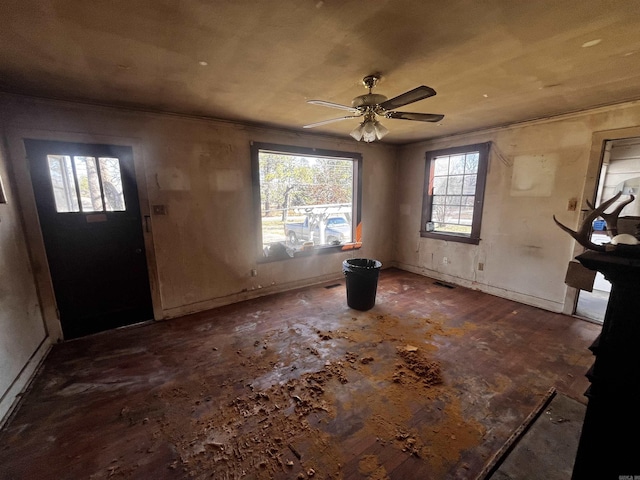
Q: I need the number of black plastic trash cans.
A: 1